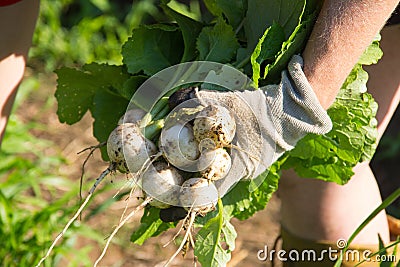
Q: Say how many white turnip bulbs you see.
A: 7